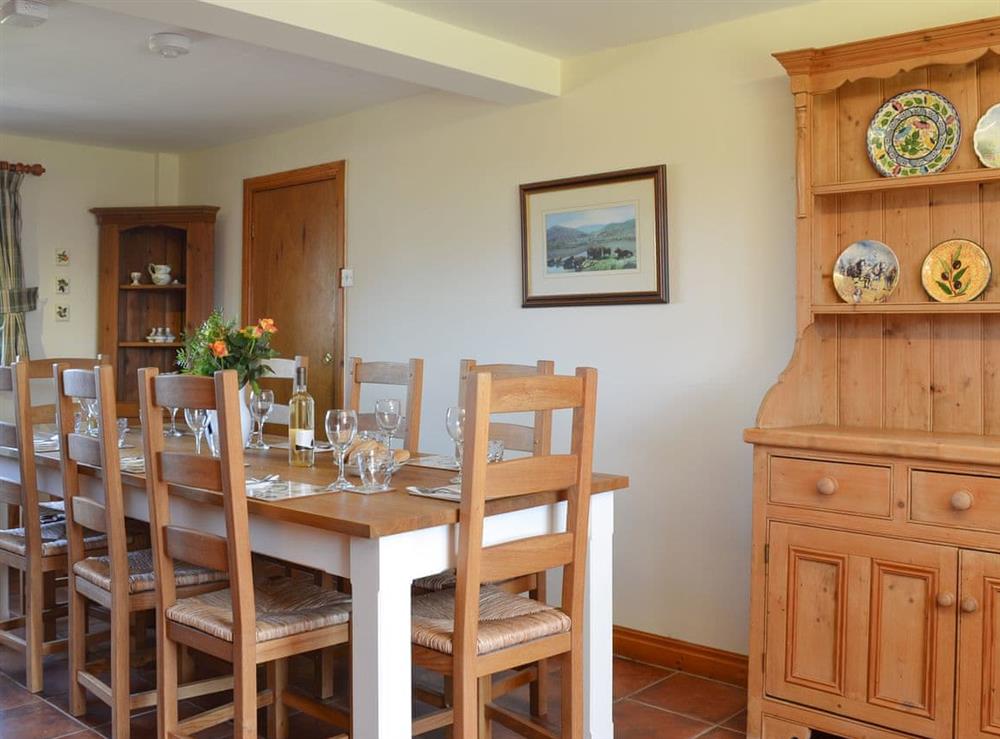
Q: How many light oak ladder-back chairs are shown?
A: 8